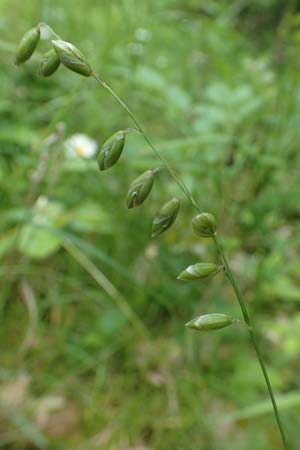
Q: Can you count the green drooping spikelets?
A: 9